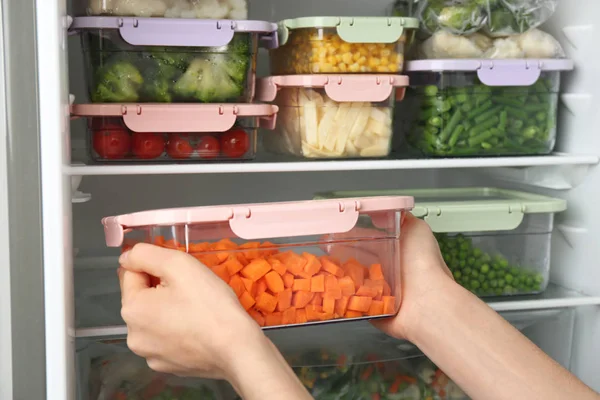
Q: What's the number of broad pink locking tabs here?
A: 3